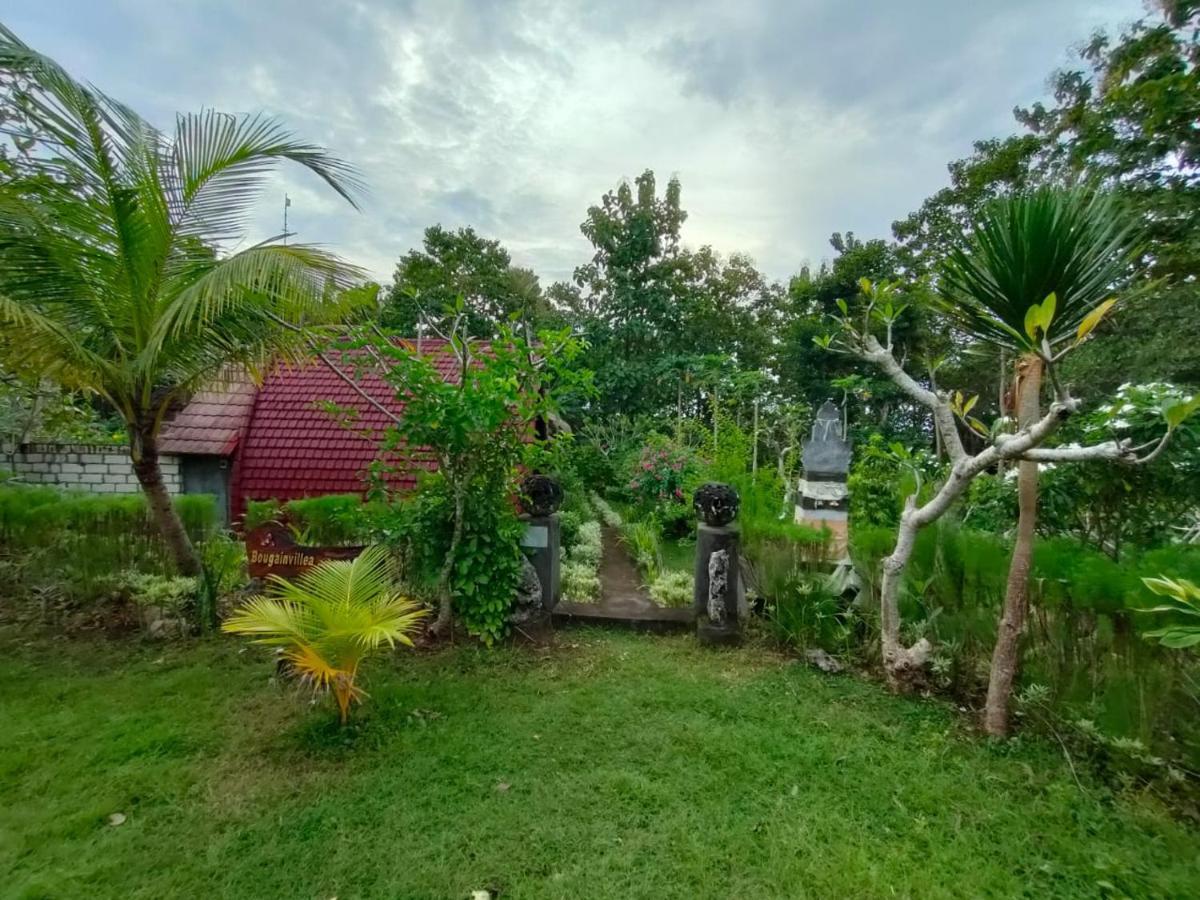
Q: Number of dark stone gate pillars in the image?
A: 2